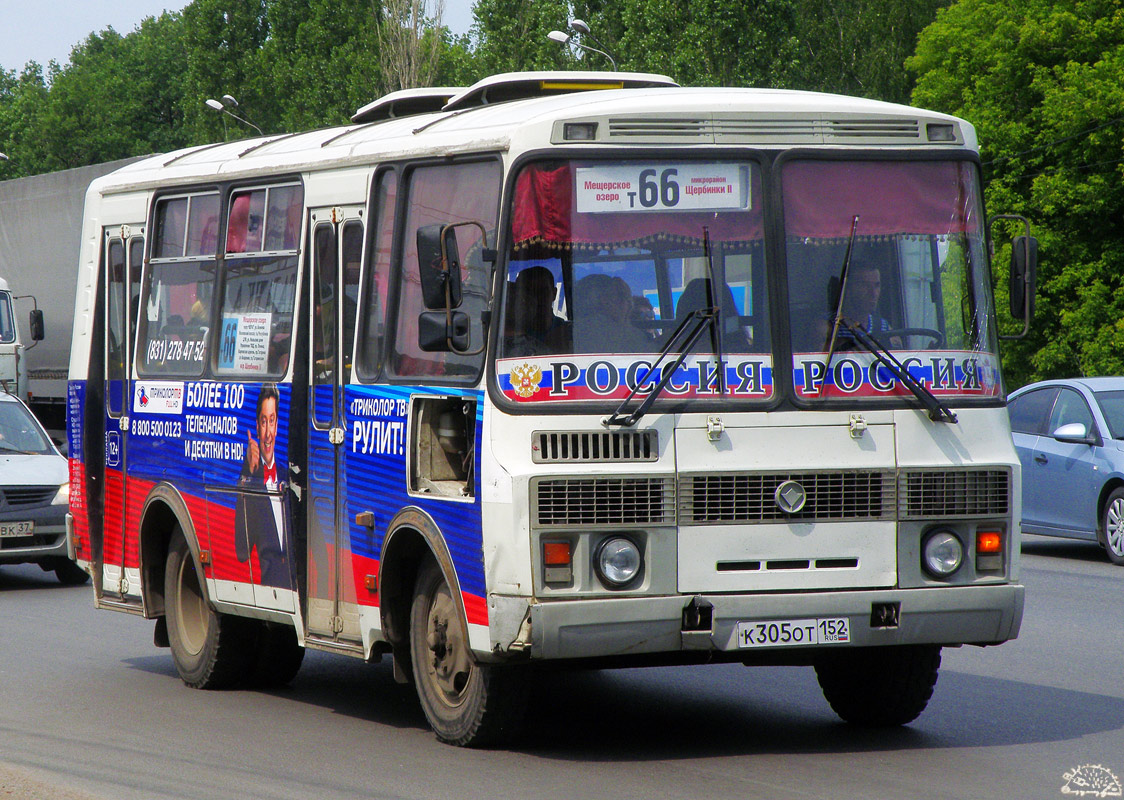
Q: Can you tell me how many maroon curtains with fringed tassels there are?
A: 2